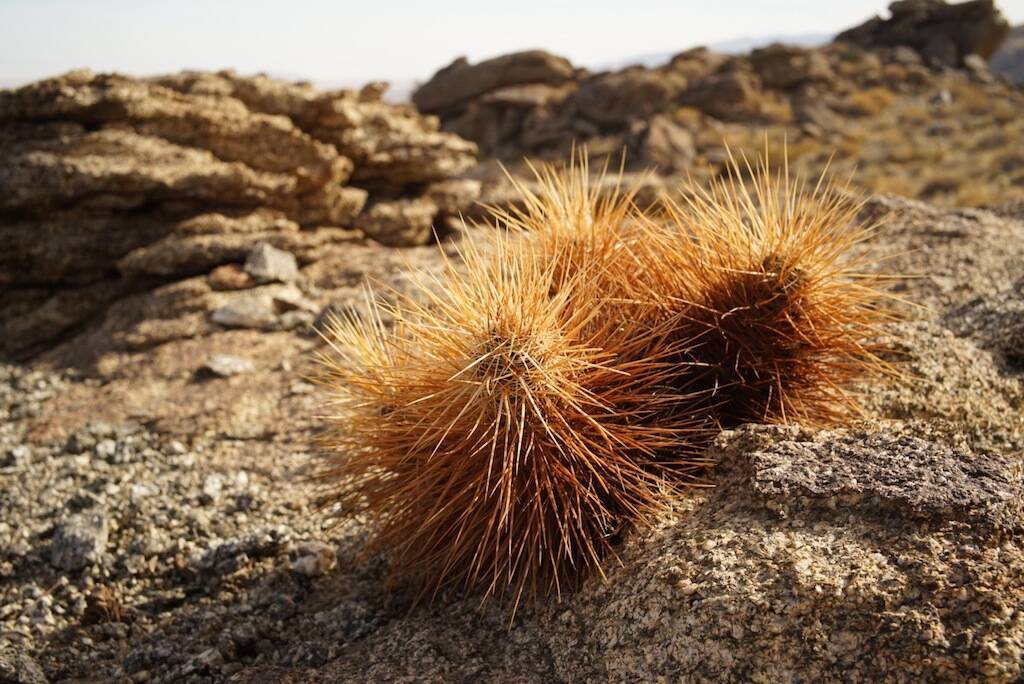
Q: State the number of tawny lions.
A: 0